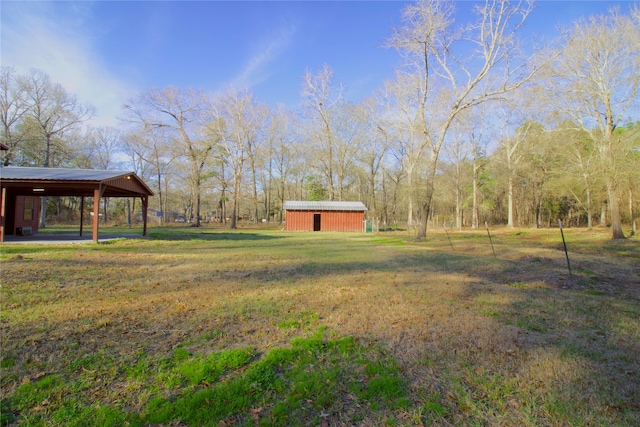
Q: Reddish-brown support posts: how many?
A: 4